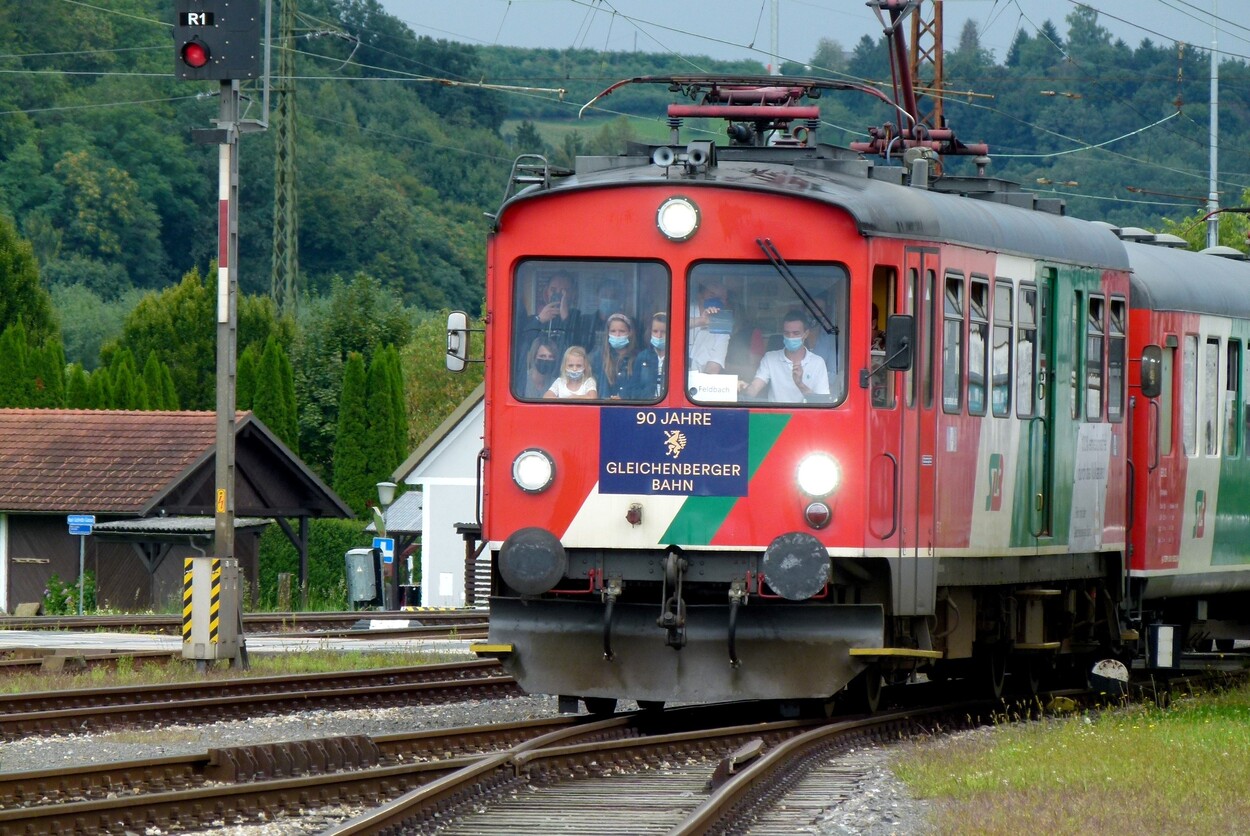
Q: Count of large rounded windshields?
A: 2